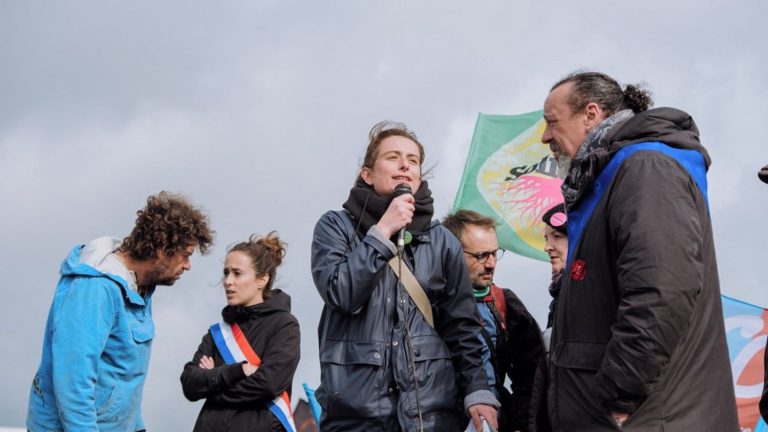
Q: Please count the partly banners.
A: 2